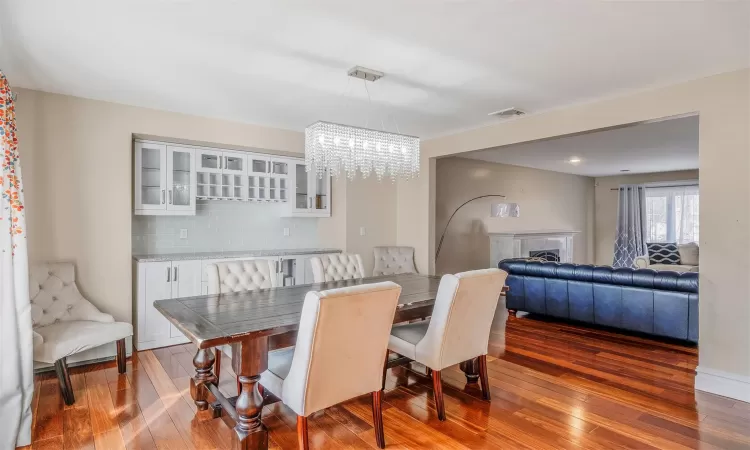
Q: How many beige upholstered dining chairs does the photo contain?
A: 6